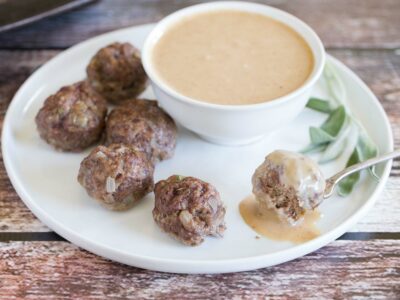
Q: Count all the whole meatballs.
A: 5